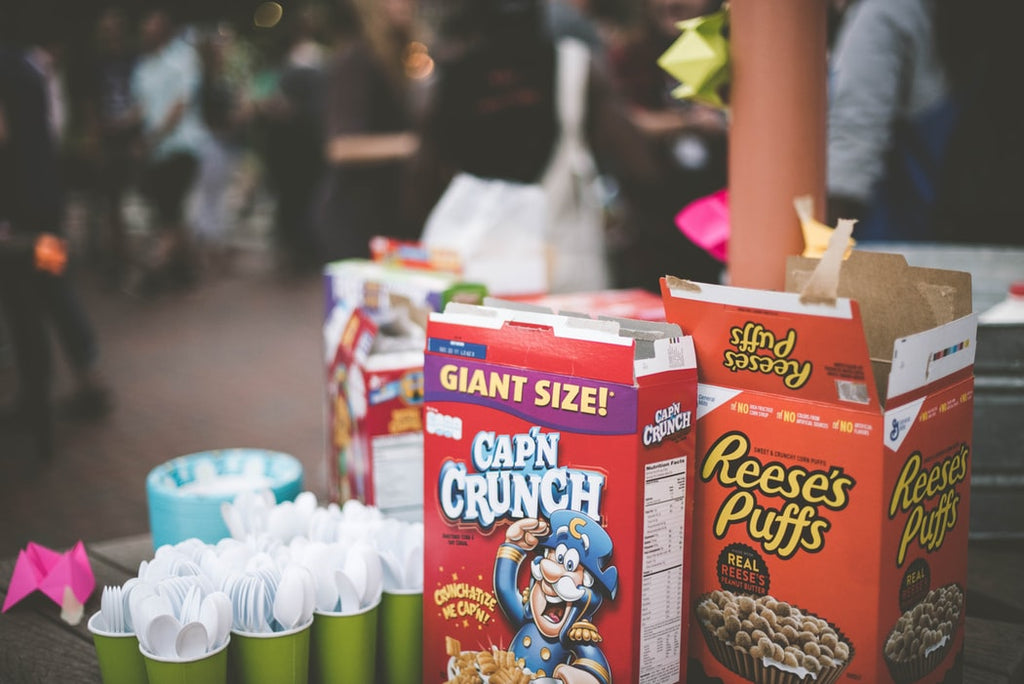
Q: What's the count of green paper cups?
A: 5